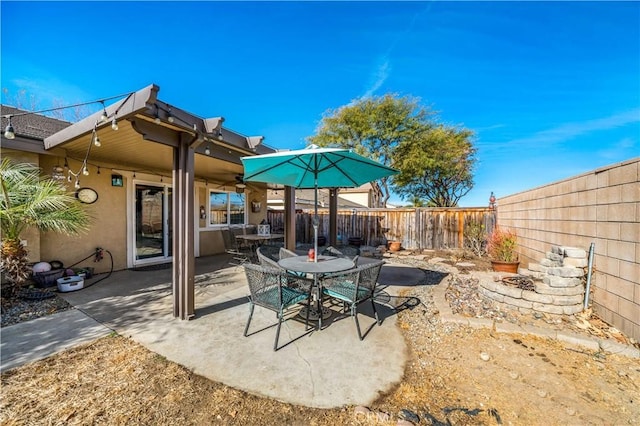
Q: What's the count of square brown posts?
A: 3